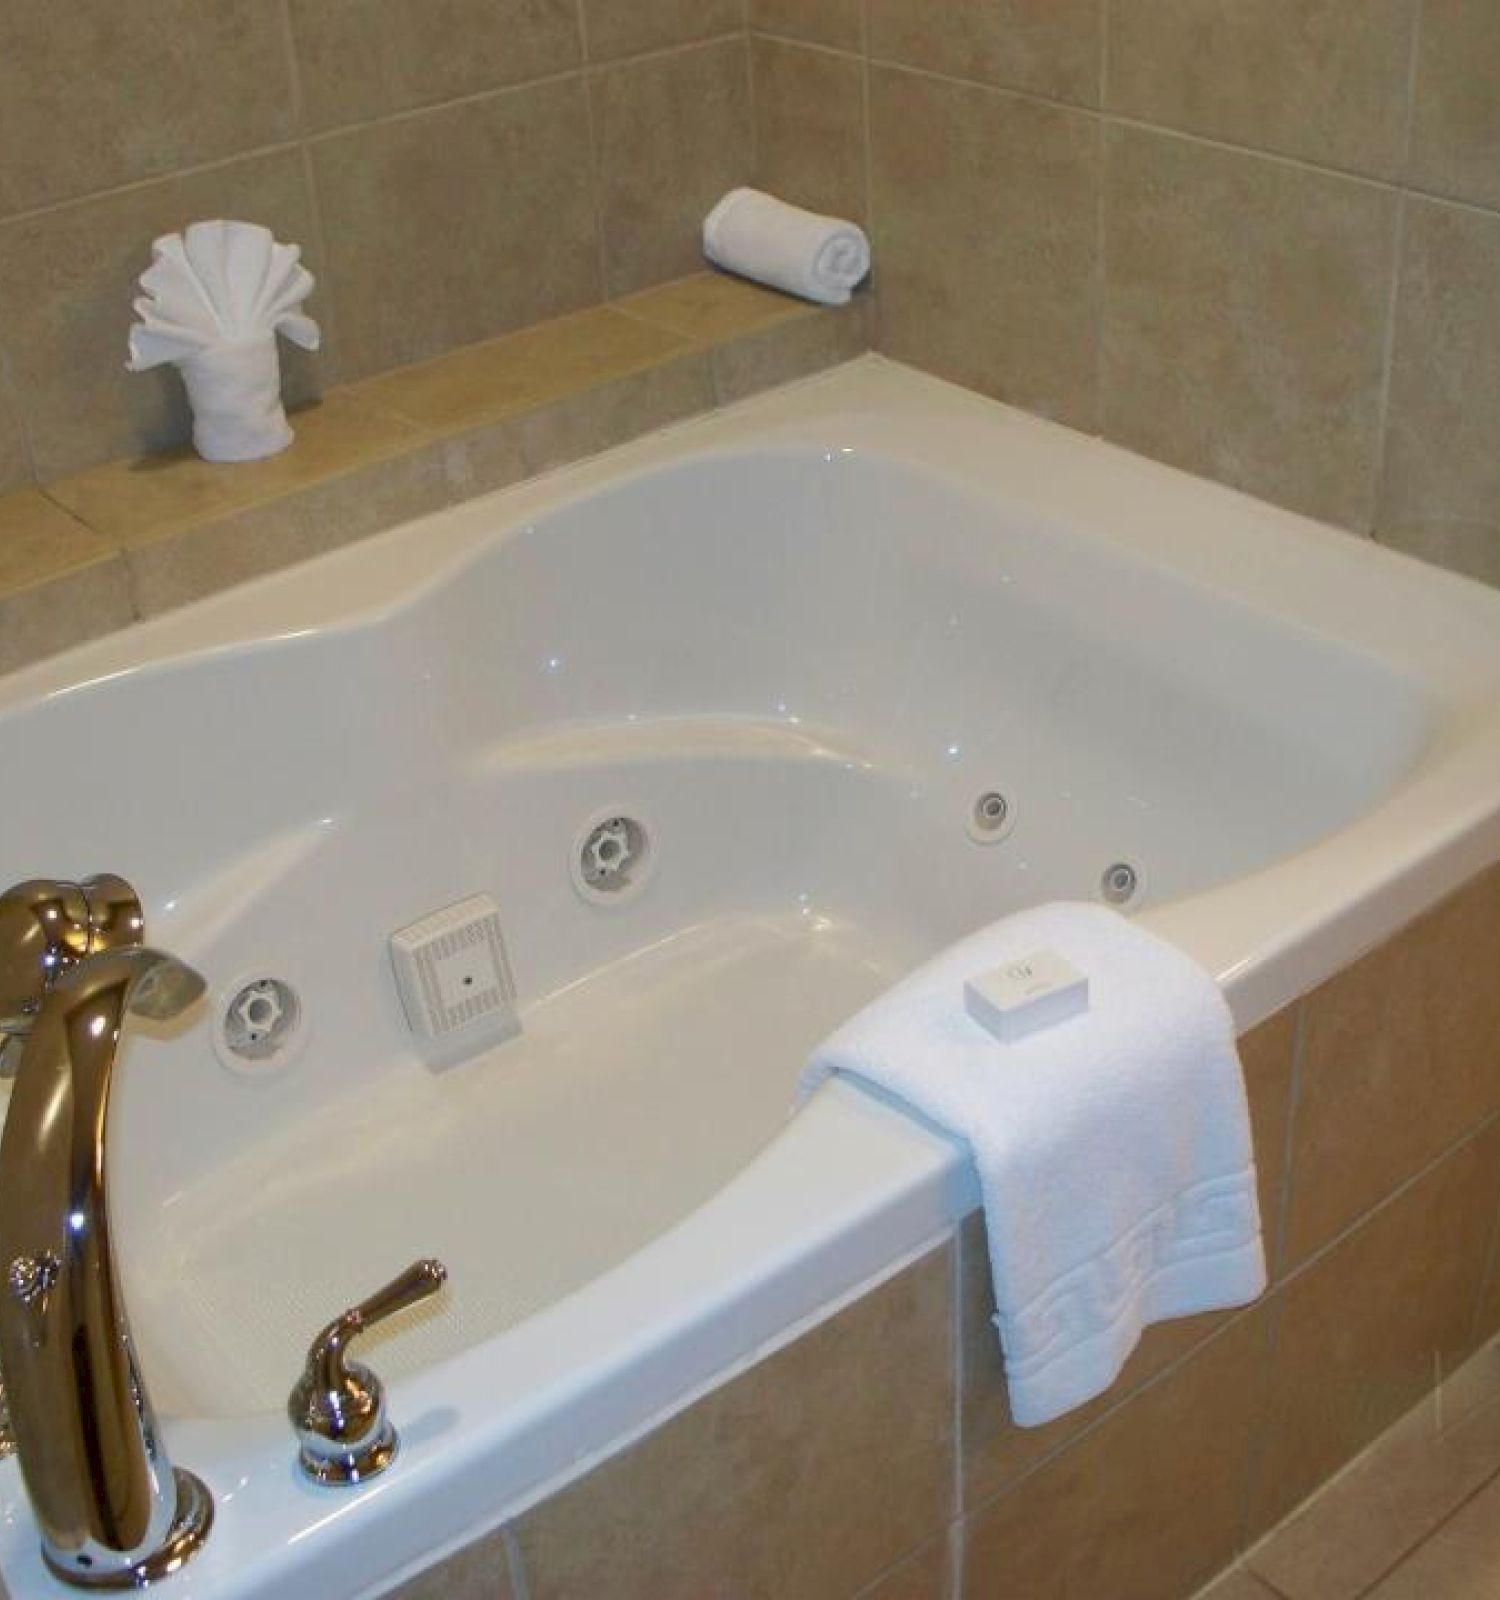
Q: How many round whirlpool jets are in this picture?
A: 4